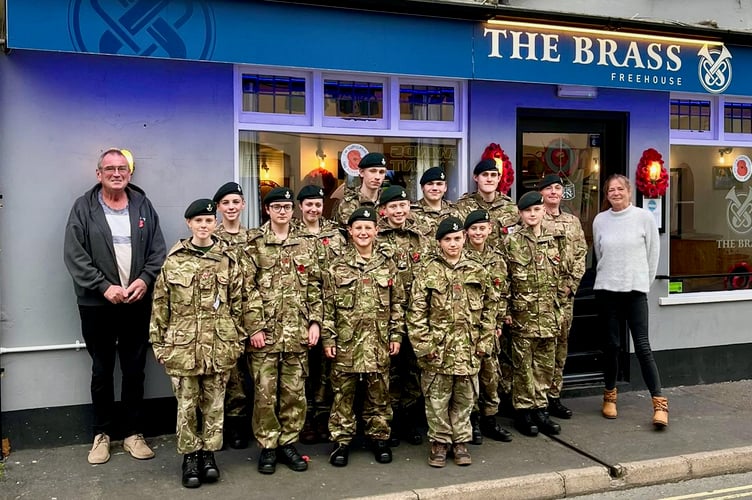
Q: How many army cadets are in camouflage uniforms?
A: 13